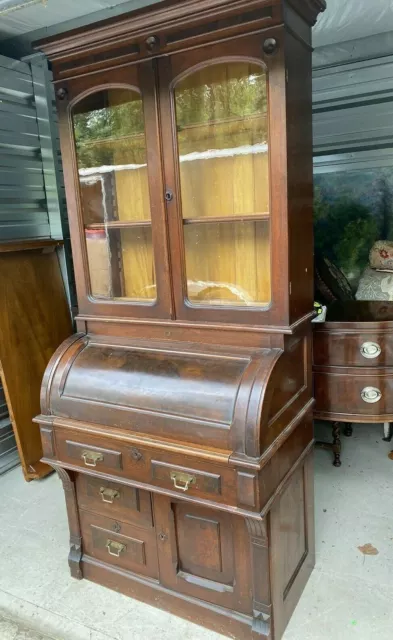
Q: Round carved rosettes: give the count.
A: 3